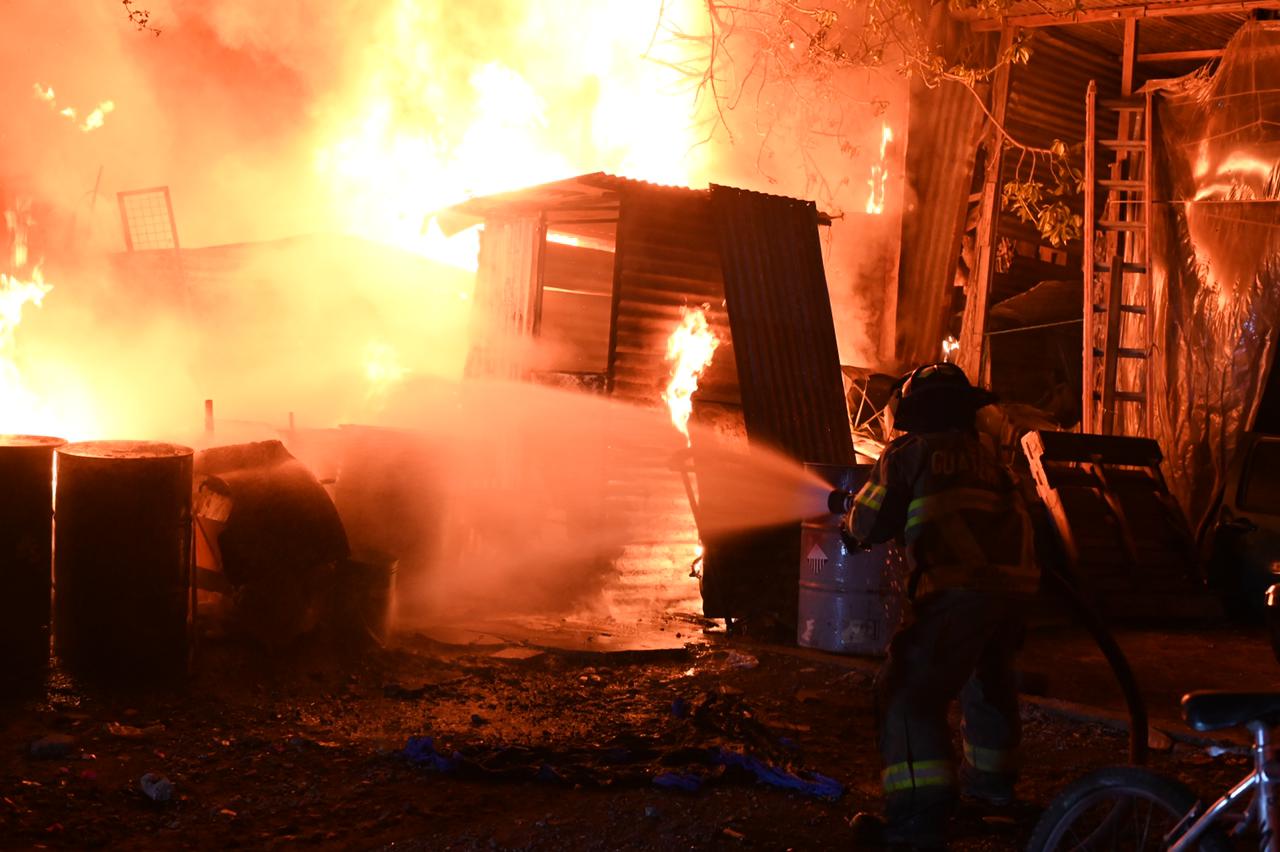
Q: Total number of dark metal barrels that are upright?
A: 2